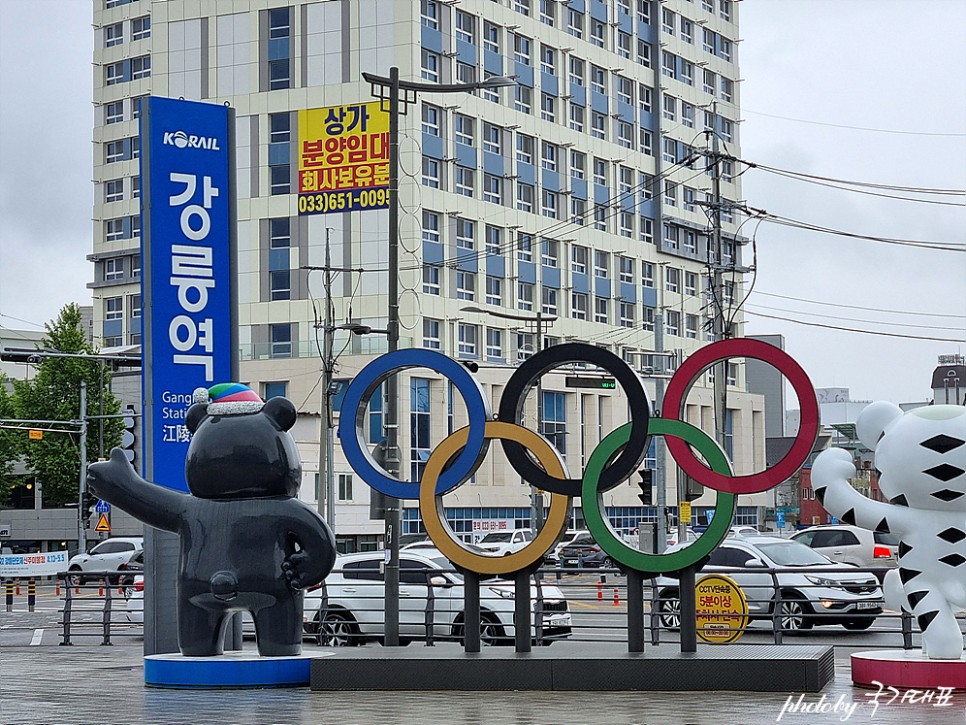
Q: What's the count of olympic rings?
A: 5